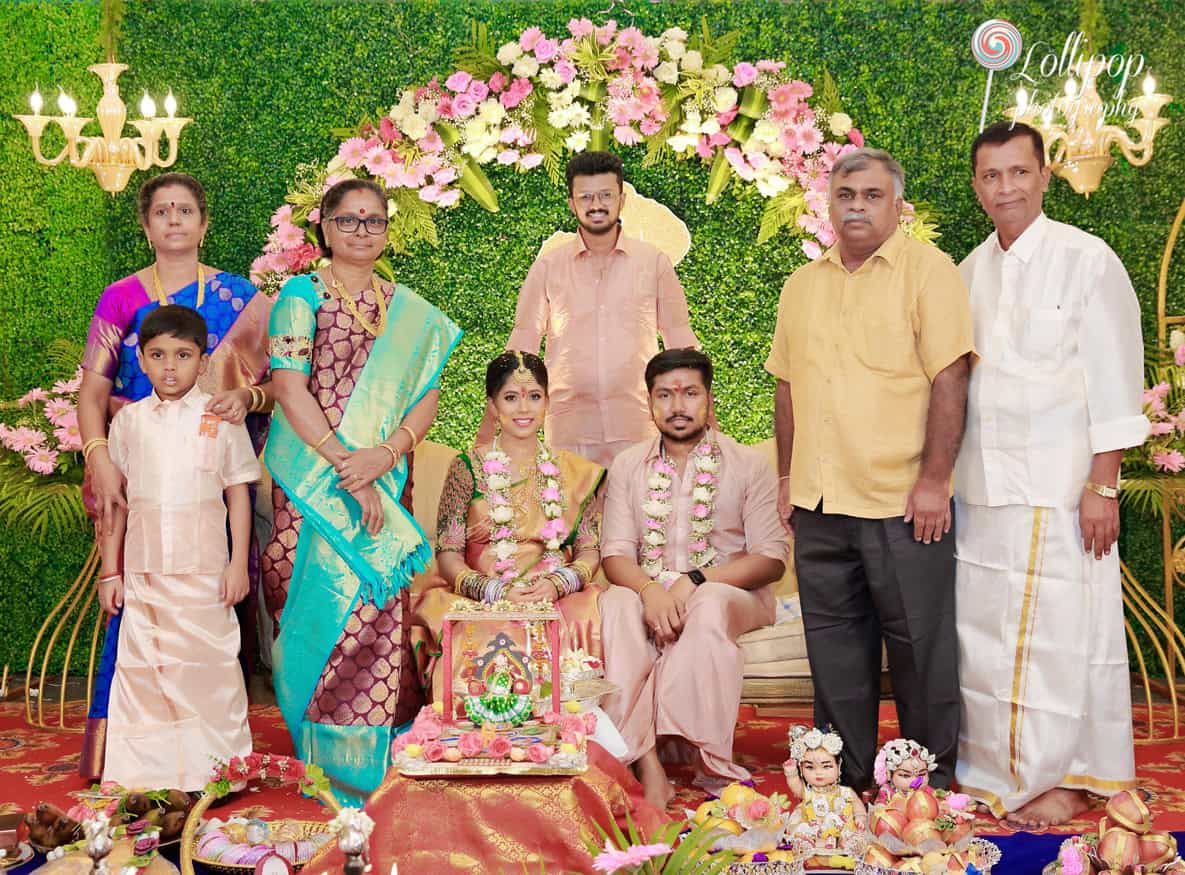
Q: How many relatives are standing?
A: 6